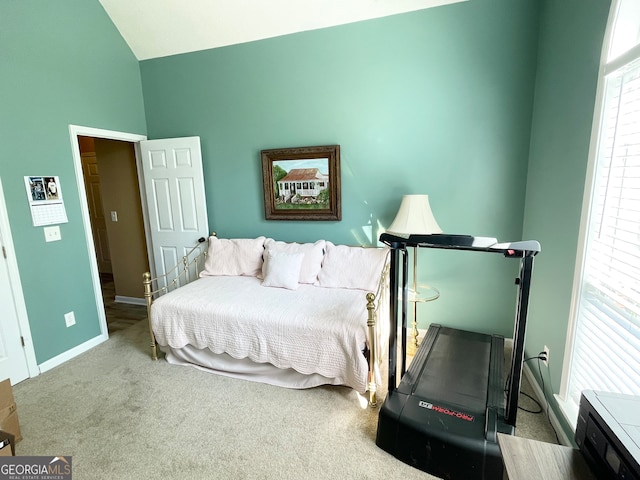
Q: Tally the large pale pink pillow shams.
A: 3